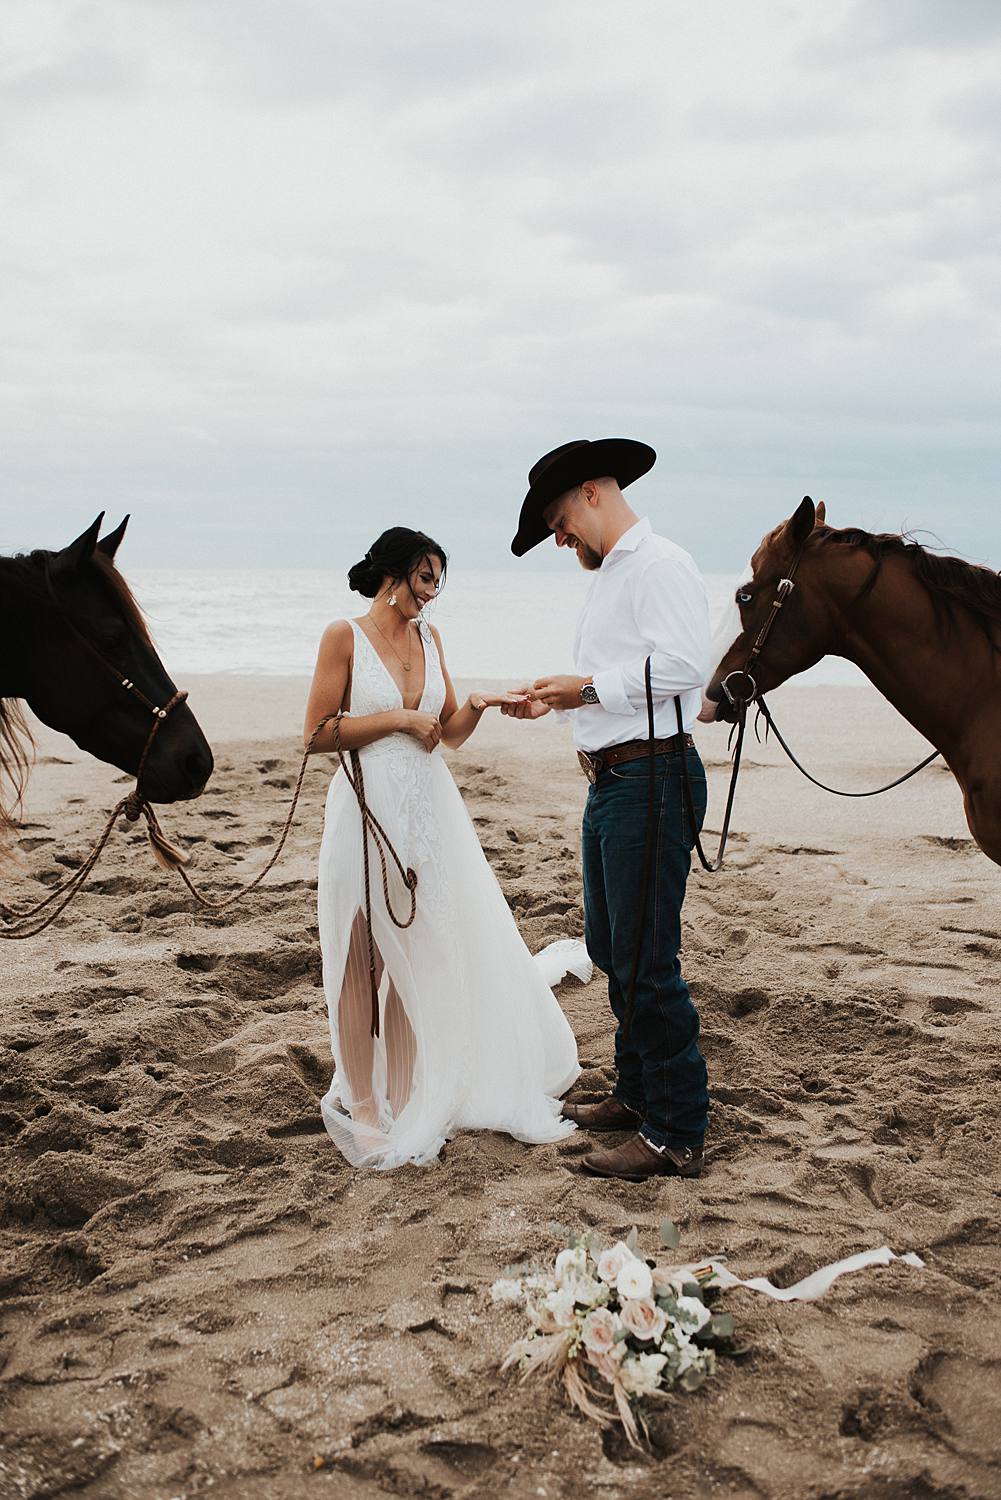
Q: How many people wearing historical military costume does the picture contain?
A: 0